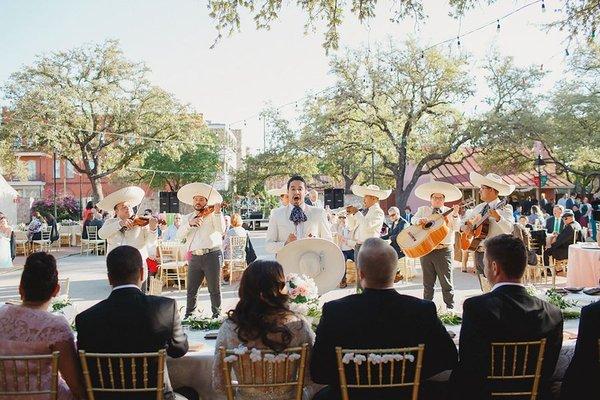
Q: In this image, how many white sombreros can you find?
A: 7